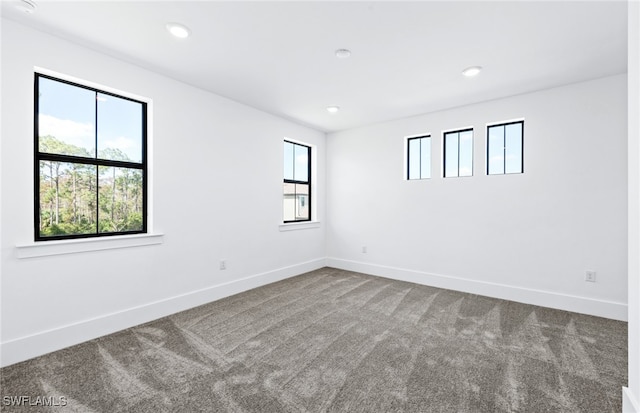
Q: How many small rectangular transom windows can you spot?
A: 3